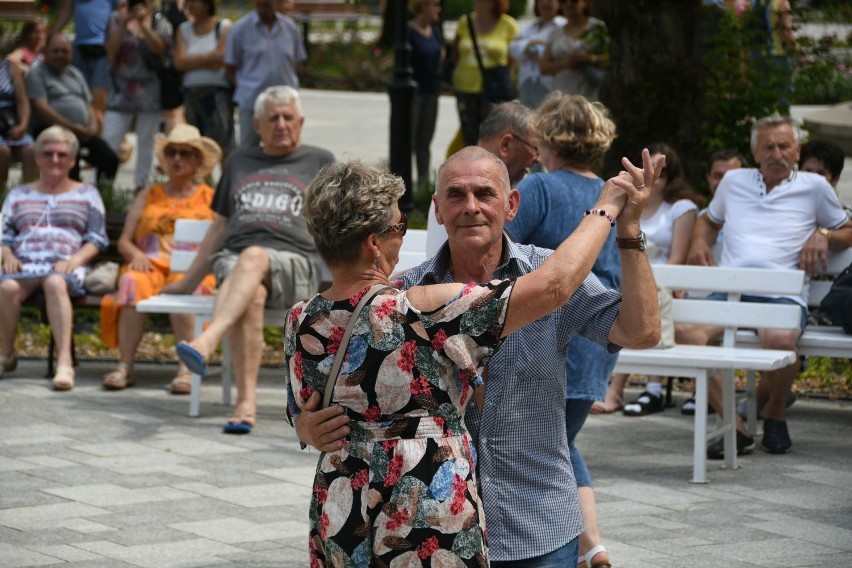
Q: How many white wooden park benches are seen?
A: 3